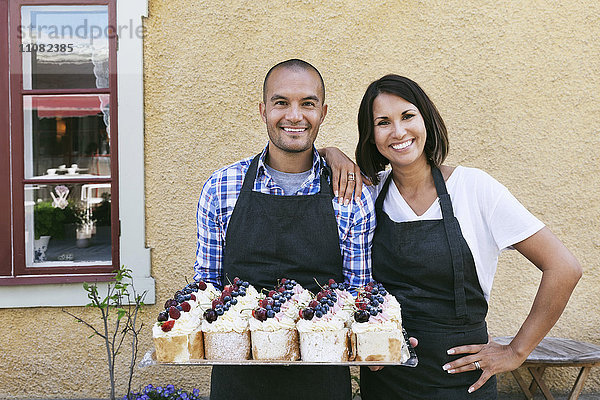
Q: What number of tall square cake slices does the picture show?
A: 5